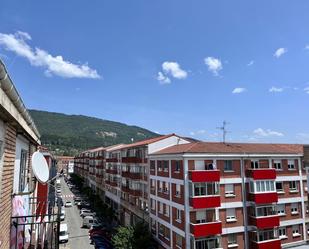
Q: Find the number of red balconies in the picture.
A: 7